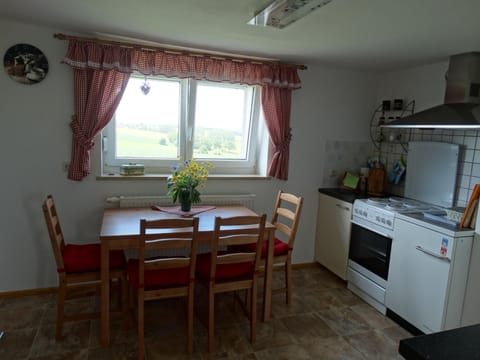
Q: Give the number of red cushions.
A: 4